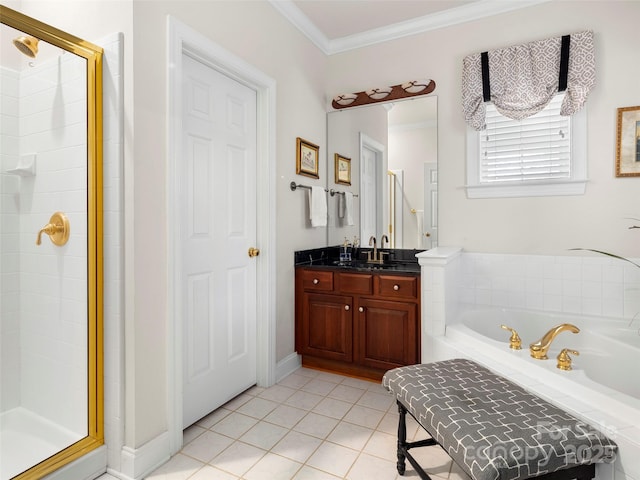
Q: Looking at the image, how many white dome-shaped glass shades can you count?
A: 3